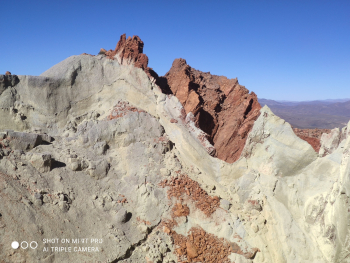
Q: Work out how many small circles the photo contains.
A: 3